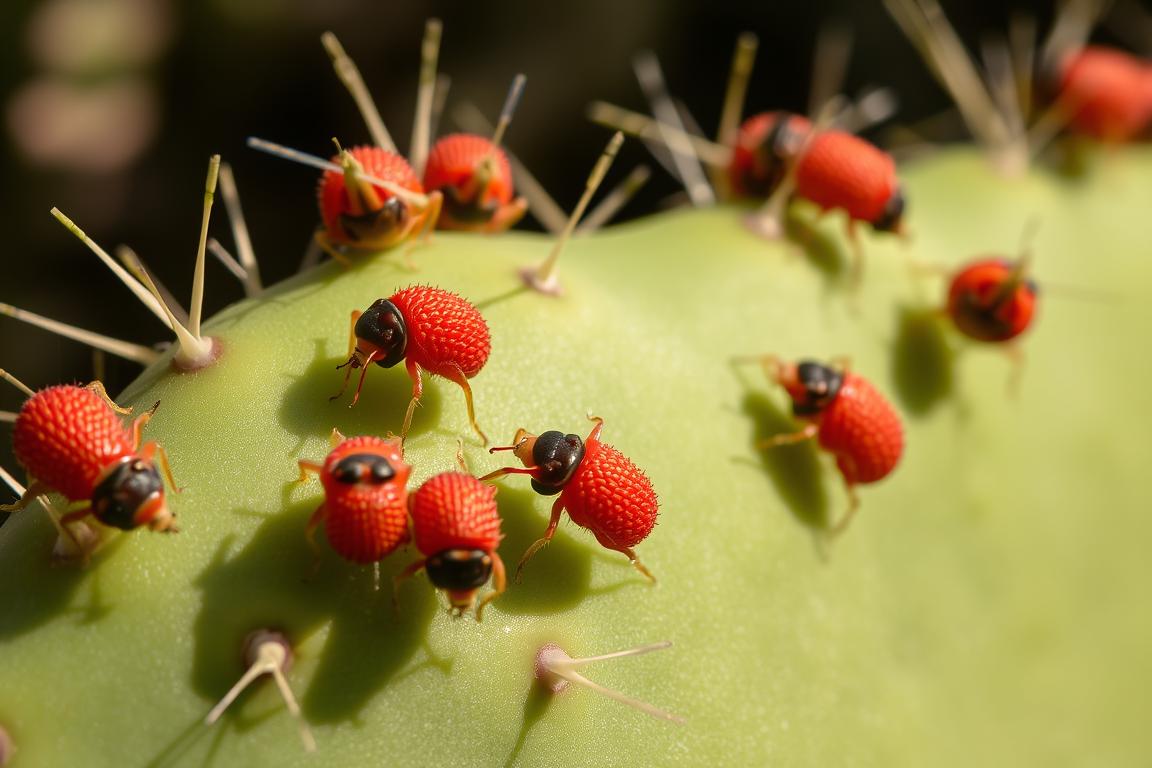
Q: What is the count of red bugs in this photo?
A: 12